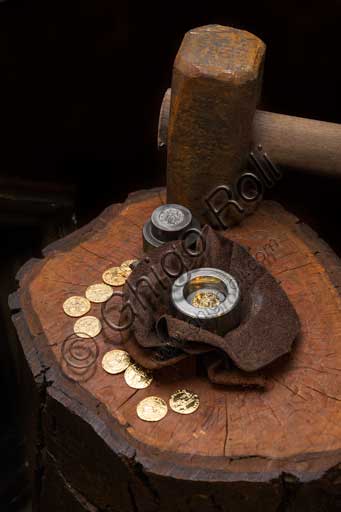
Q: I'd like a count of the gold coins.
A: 10